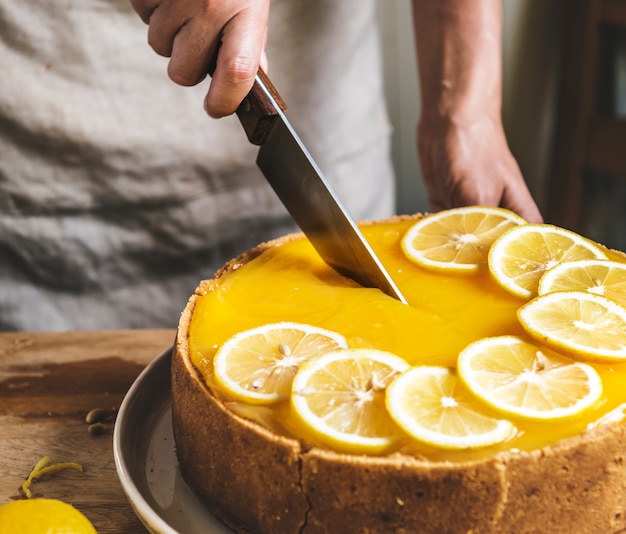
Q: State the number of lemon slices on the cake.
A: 8